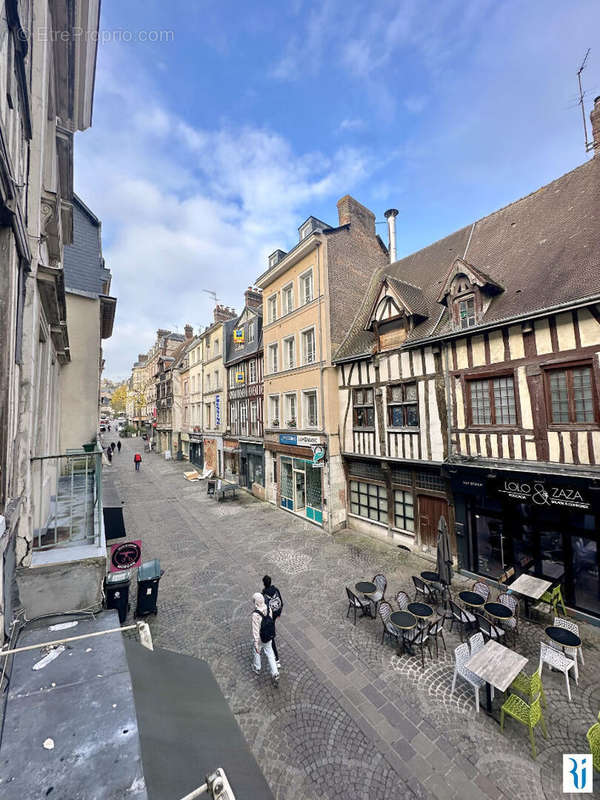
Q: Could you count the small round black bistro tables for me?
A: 7